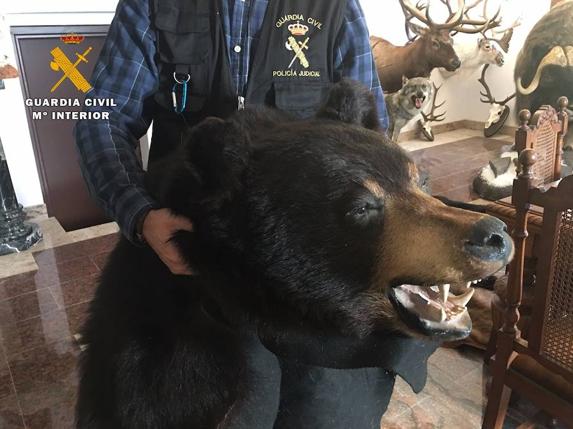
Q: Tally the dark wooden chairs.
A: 2